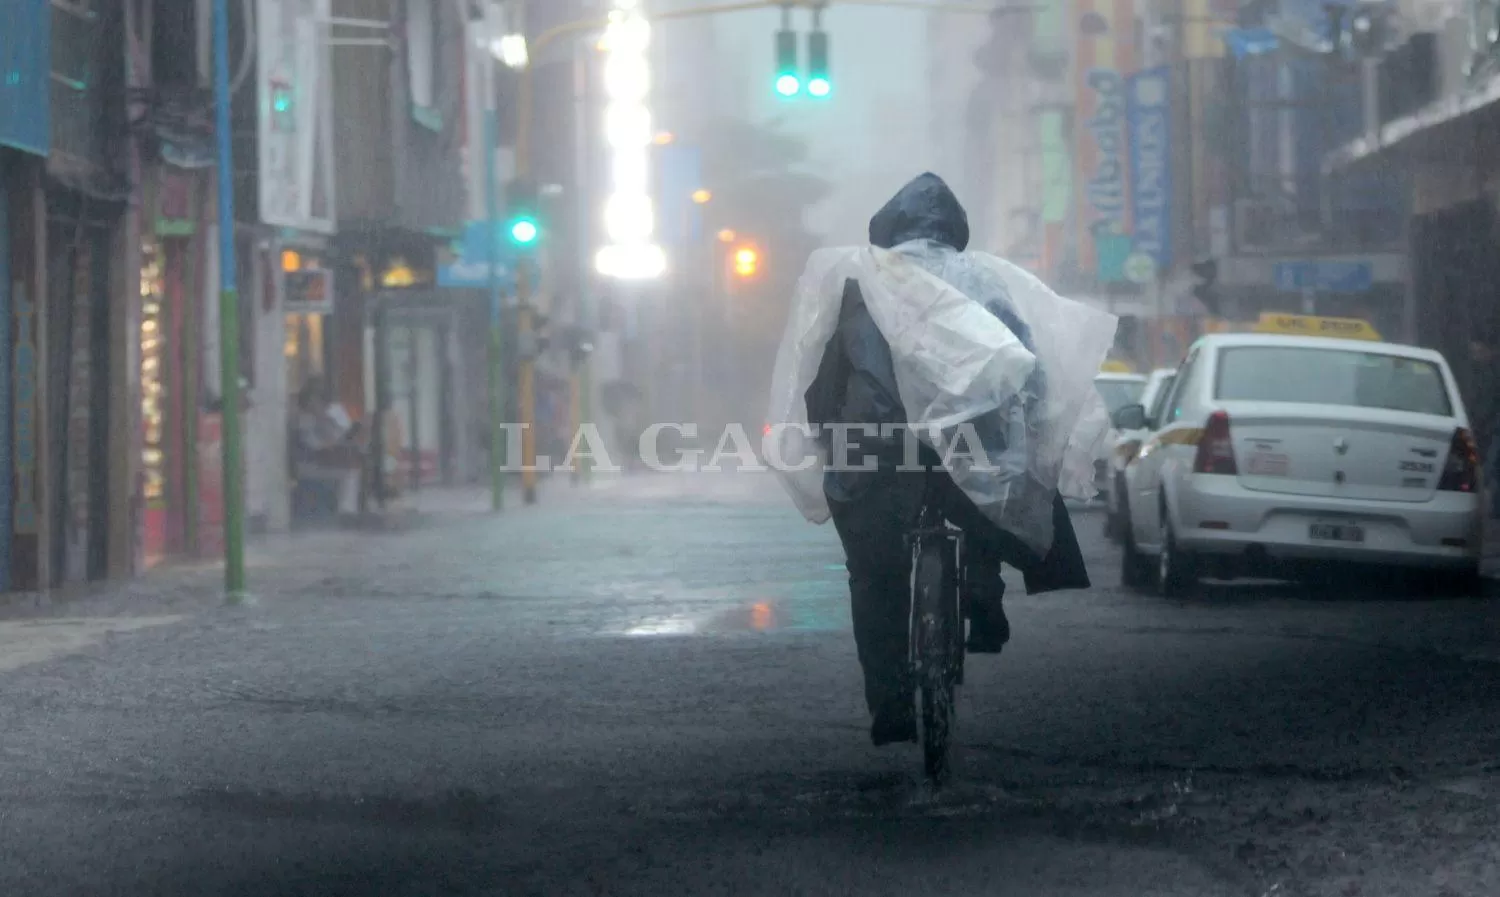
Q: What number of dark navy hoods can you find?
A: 1